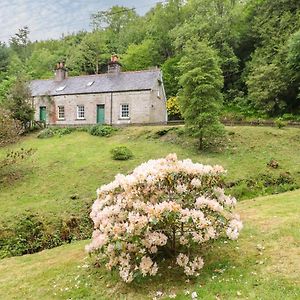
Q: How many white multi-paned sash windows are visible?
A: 3